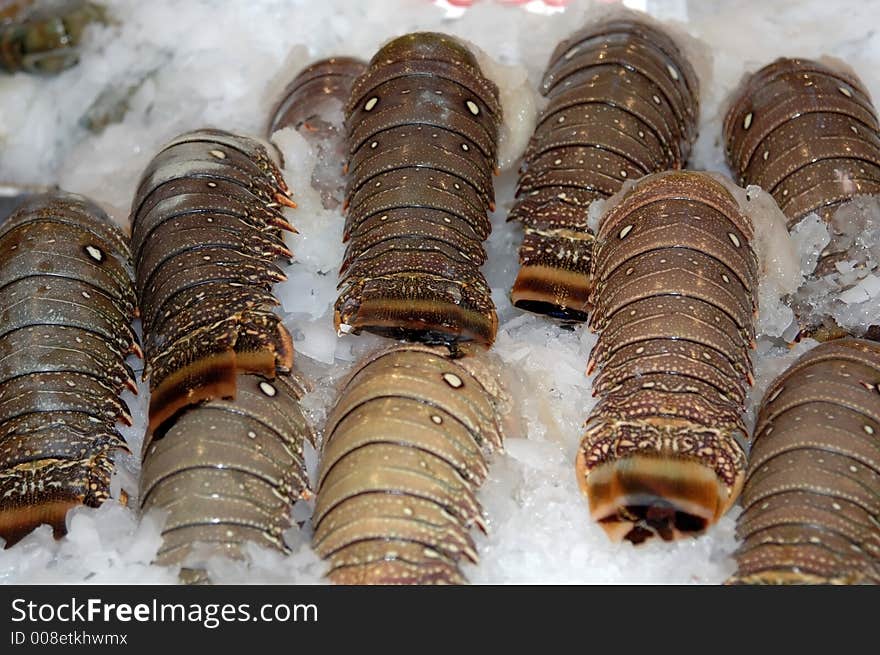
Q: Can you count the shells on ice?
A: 10